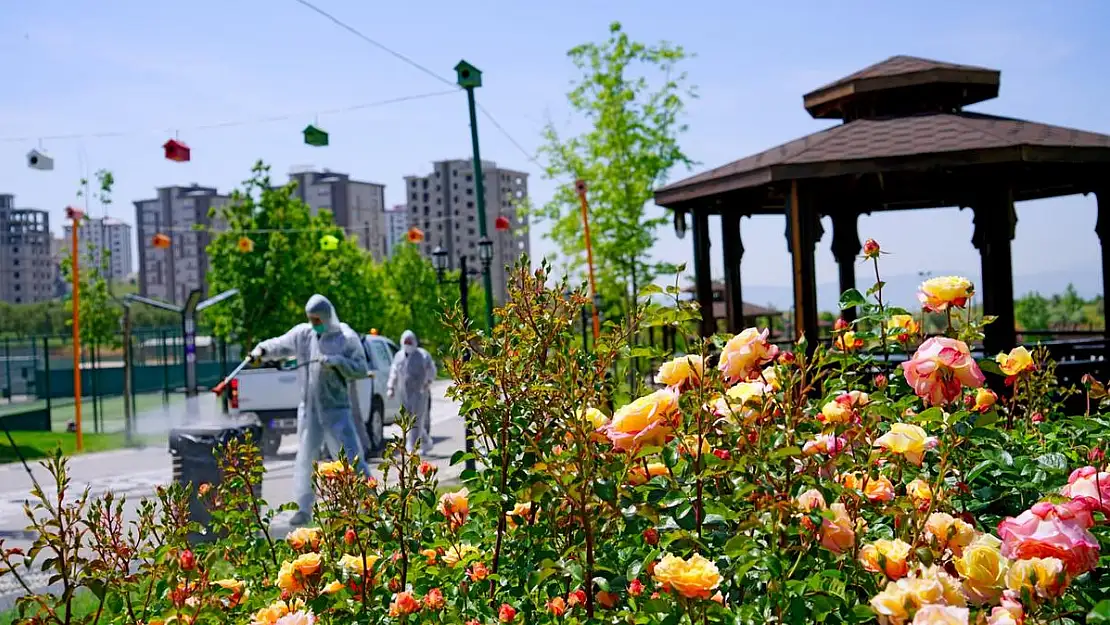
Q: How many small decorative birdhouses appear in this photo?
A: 11